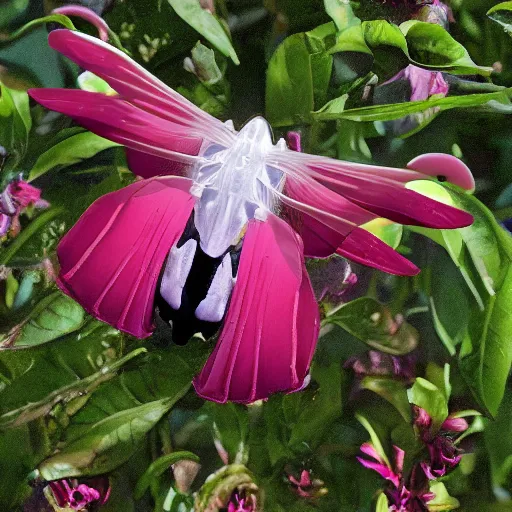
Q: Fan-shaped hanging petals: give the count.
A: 2